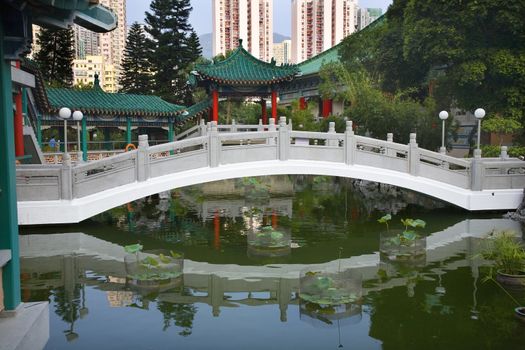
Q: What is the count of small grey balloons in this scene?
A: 0